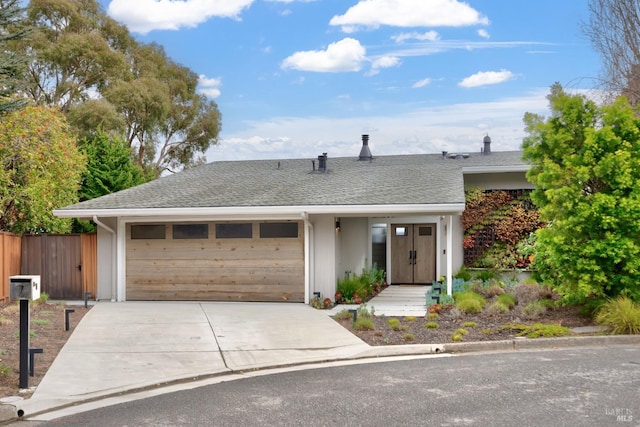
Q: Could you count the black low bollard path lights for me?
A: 8